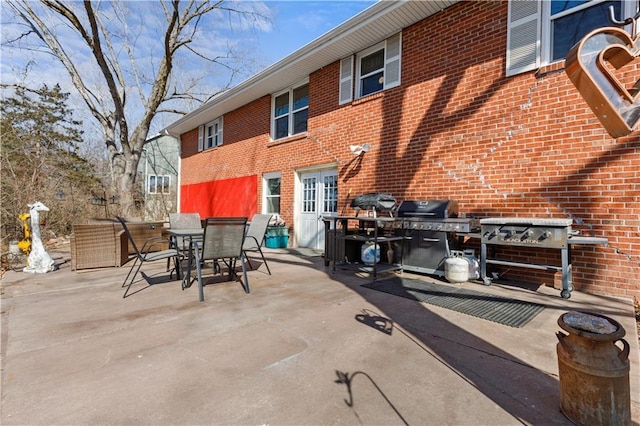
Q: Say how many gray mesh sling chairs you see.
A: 4